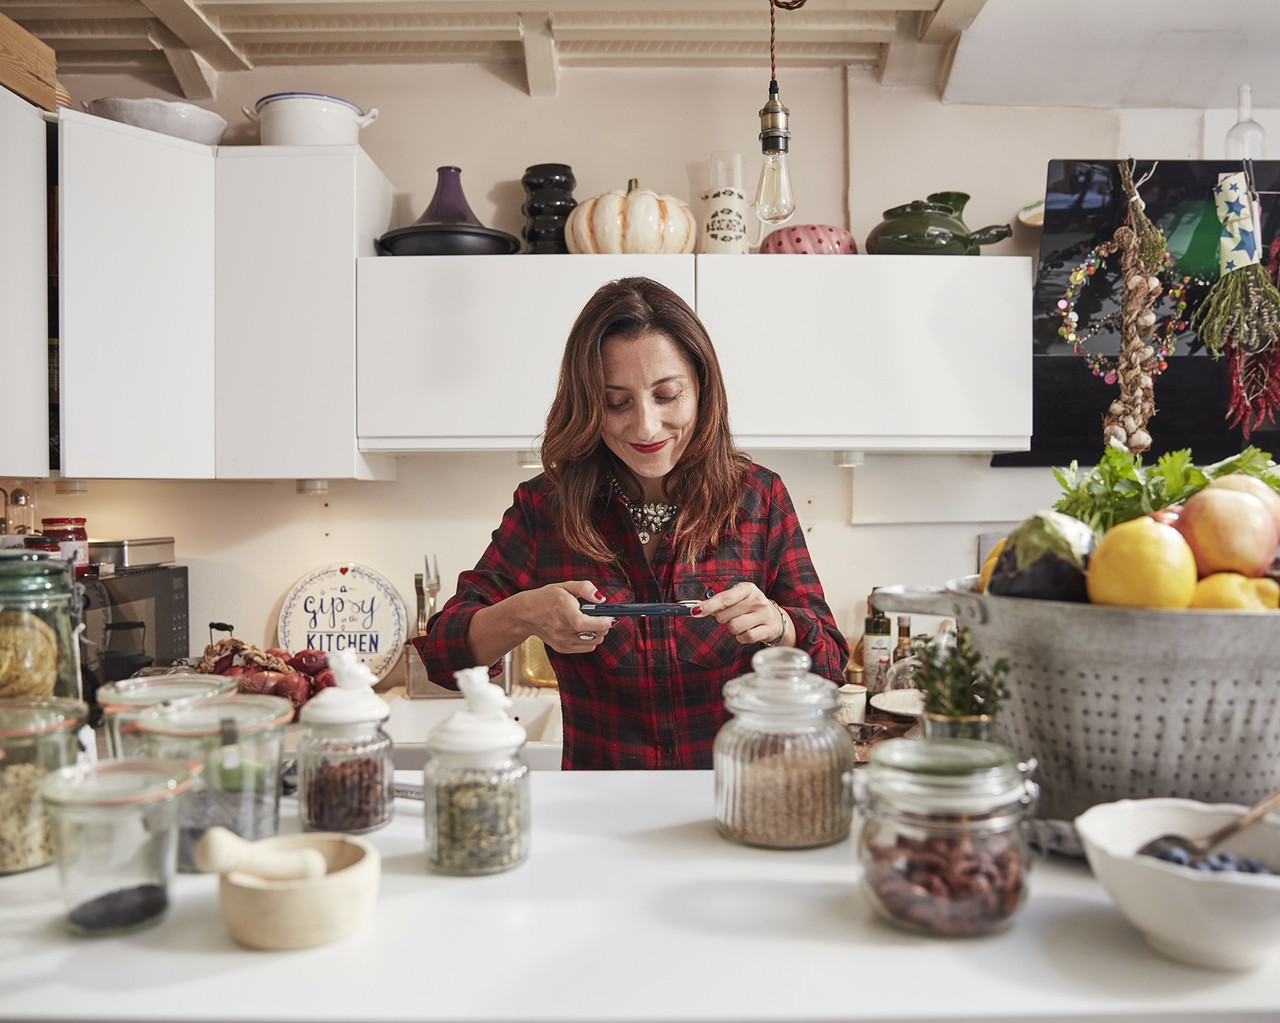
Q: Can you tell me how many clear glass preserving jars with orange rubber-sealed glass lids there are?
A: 4